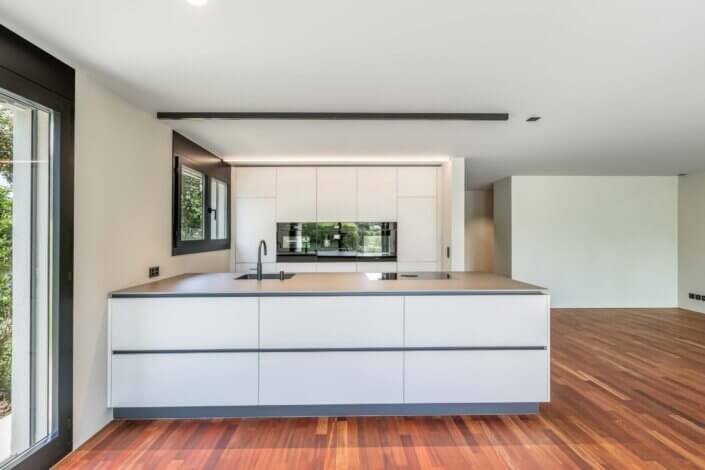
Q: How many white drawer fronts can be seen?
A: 6